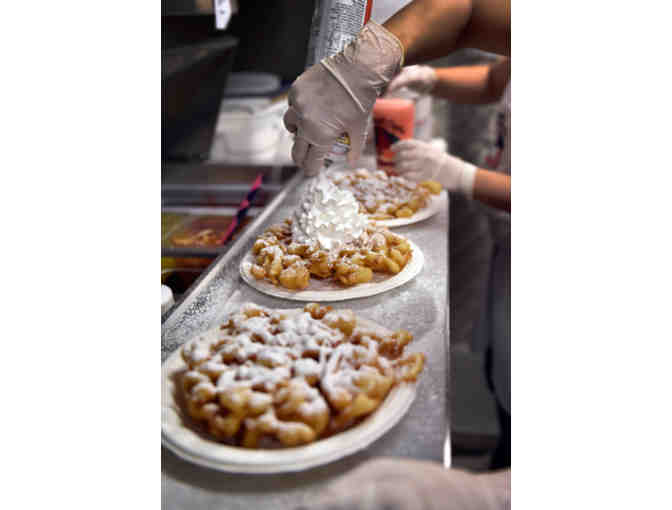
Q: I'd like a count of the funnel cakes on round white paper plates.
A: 3